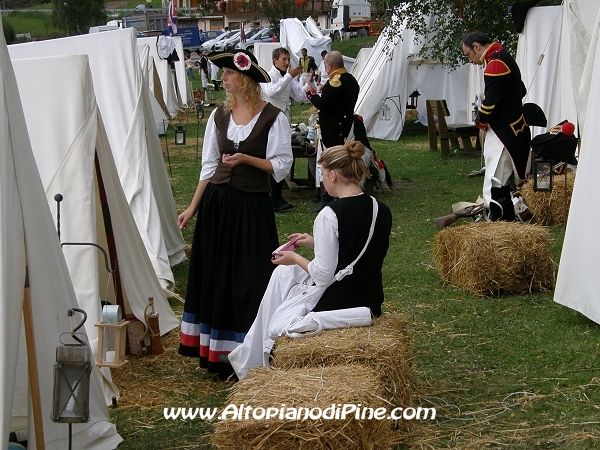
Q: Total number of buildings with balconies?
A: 1